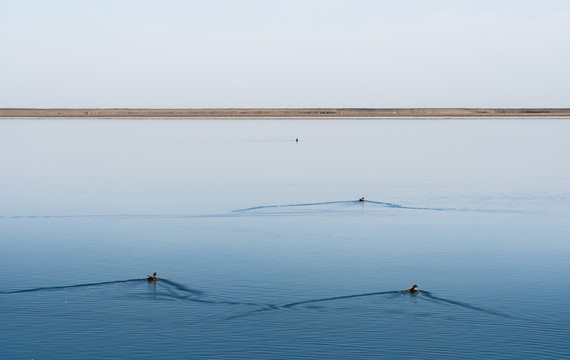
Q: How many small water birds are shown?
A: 4